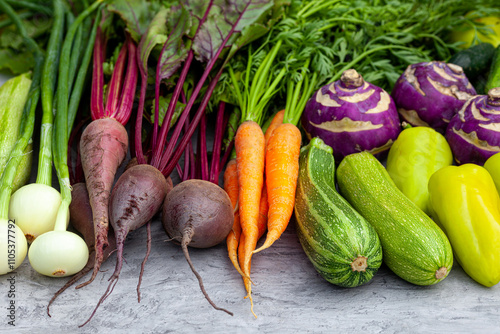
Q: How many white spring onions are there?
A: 3